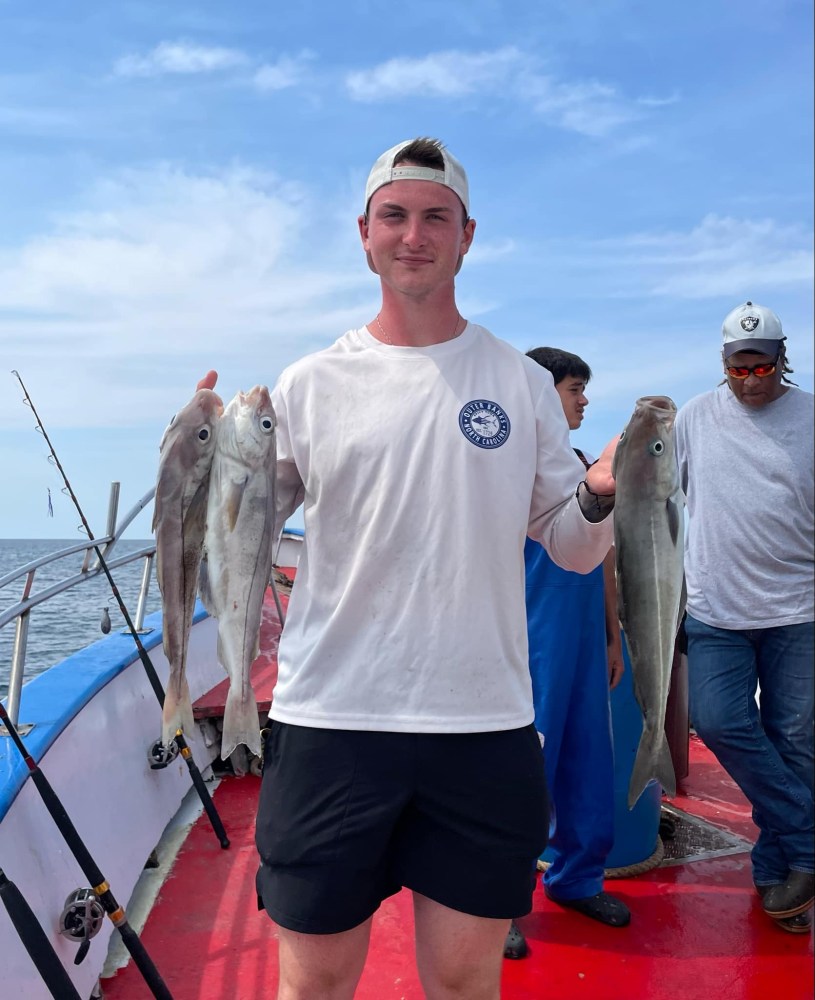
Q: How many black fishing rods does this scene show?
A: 3